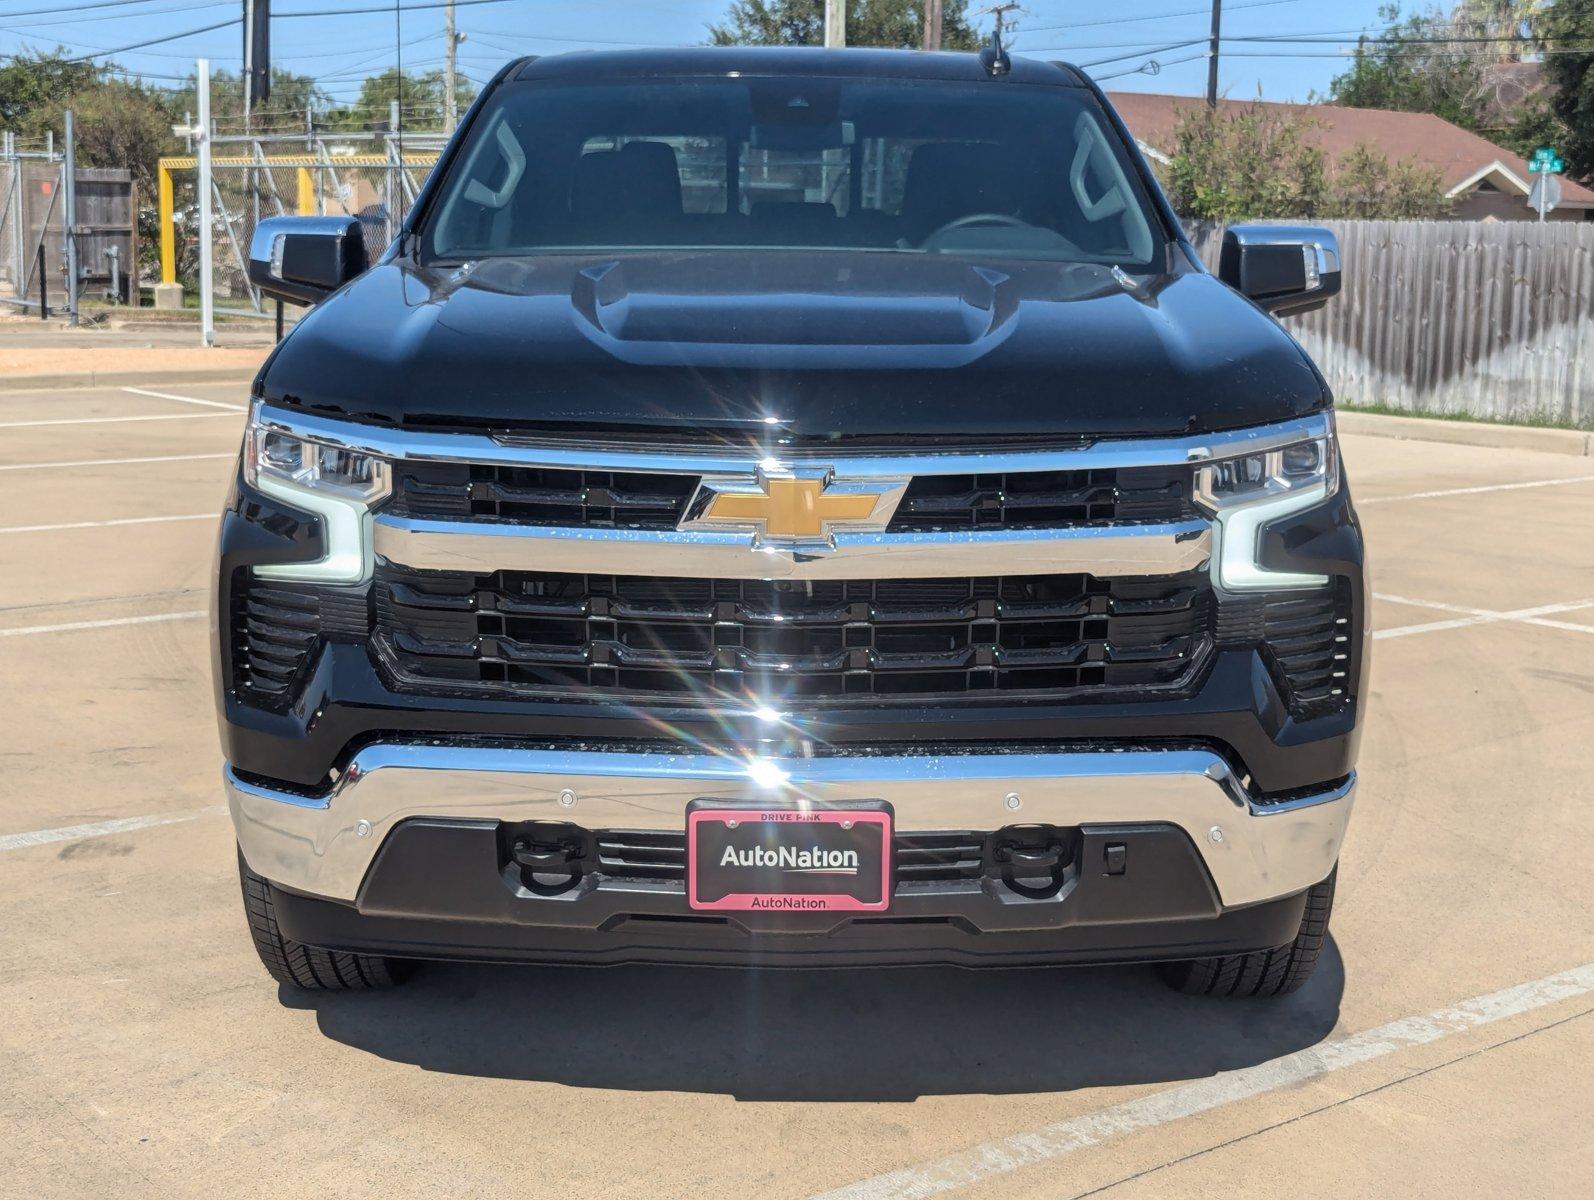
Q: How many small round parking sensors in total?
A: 4